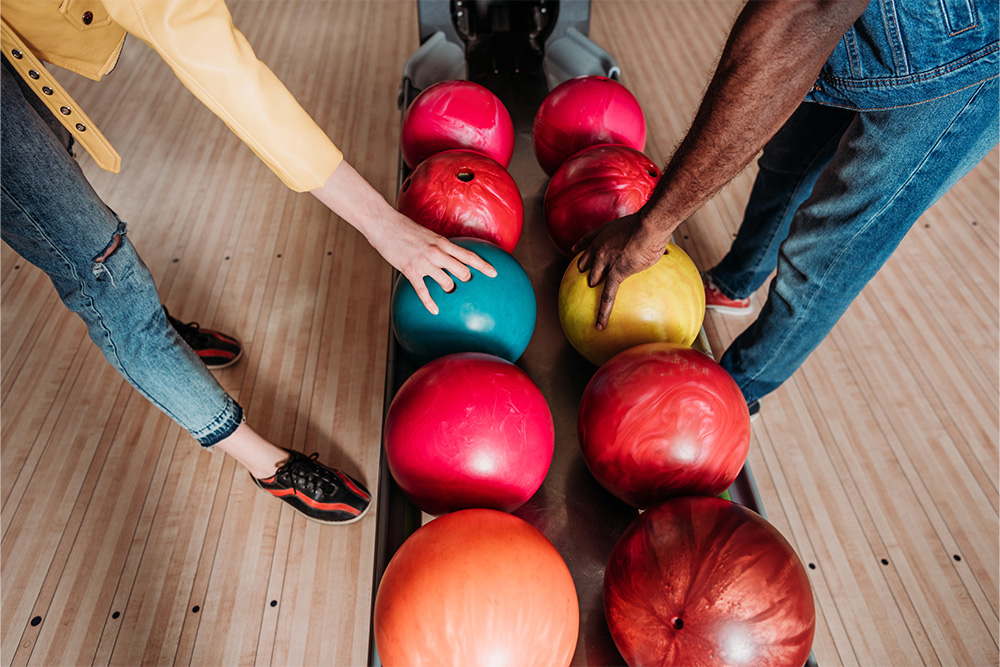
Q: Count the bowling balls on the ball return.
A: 10